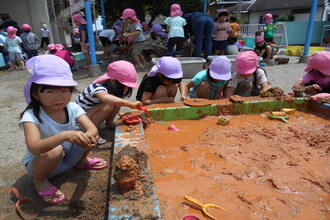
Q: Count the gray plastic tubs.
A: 2